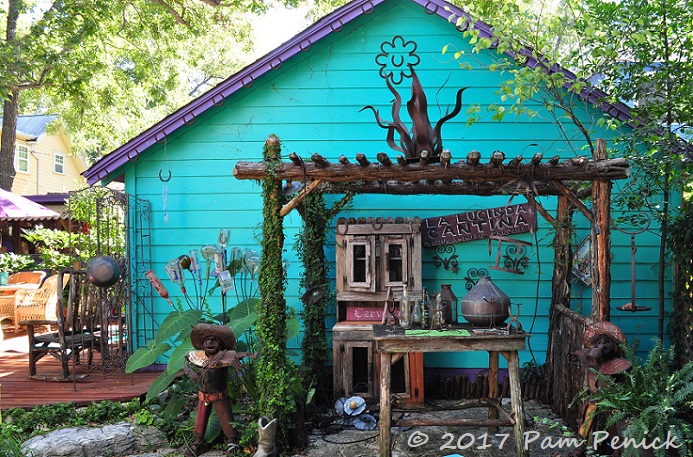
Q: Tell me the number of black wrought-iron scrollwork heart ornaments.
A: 3